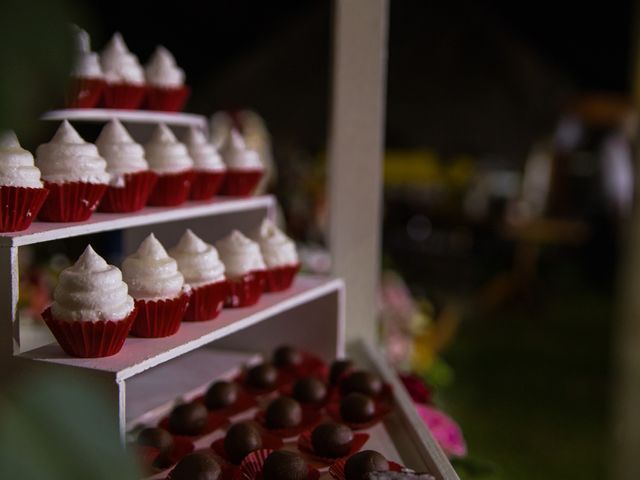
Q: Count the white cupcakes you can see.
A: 14